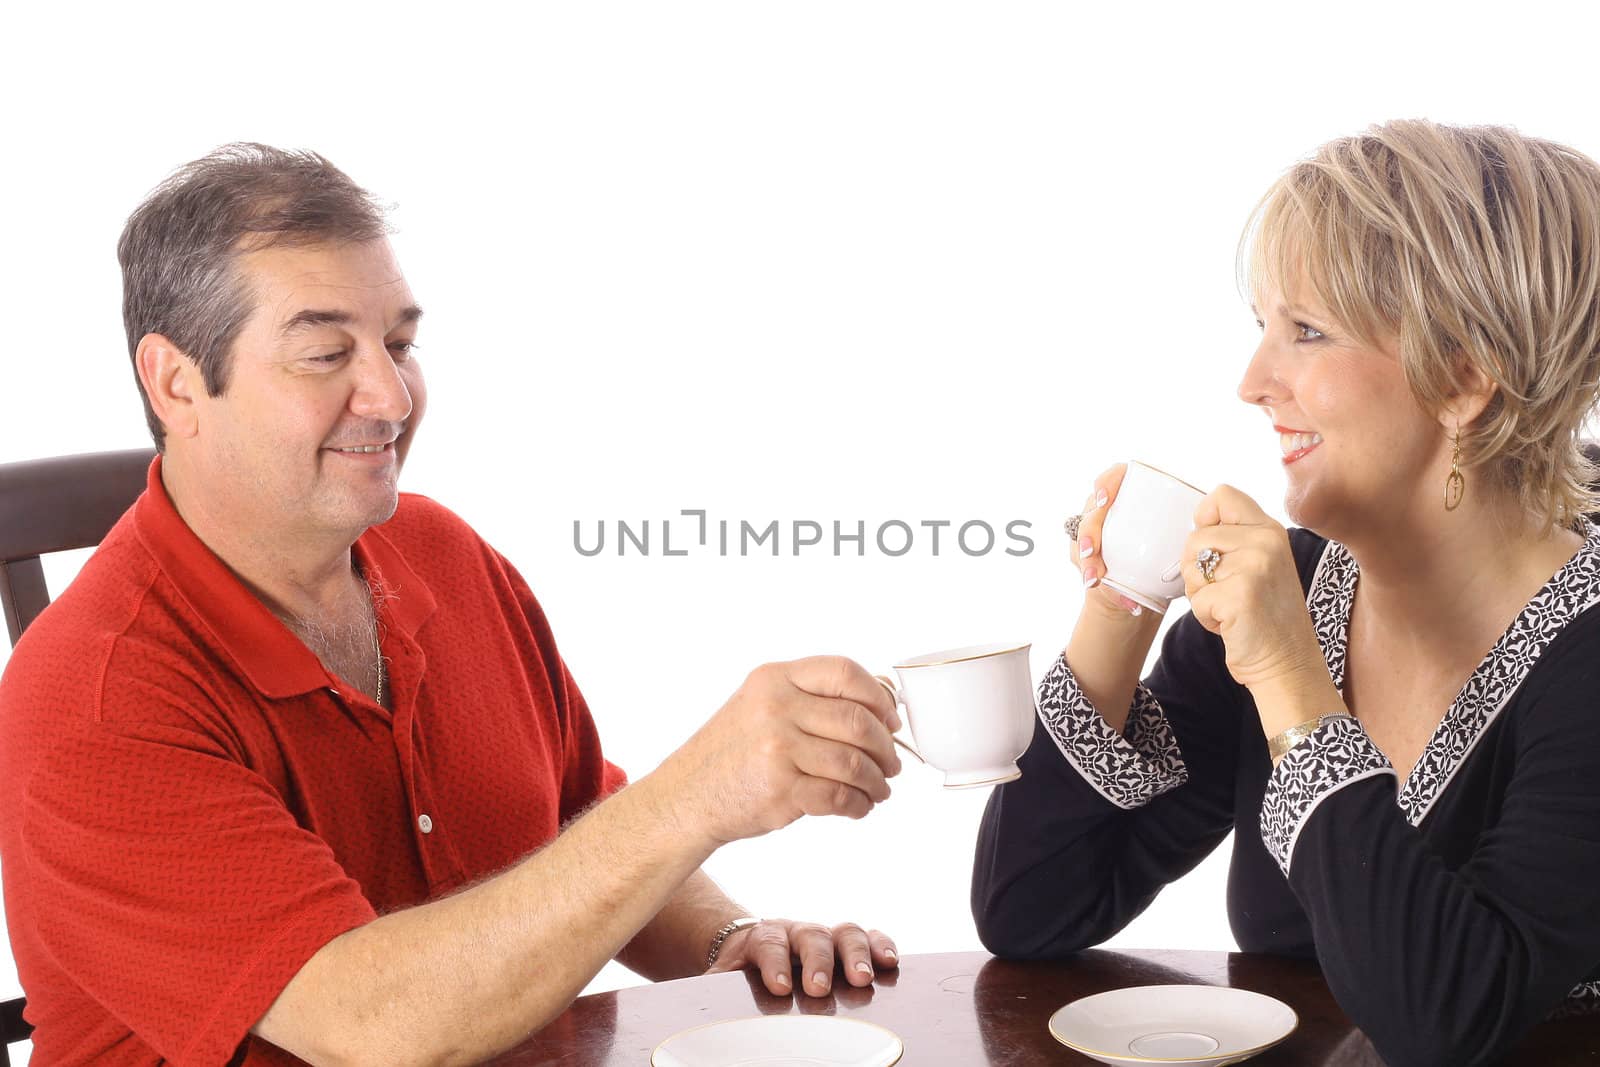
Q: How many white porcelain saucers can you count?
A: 2